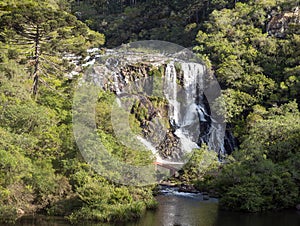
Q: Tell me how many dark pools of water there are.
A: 1